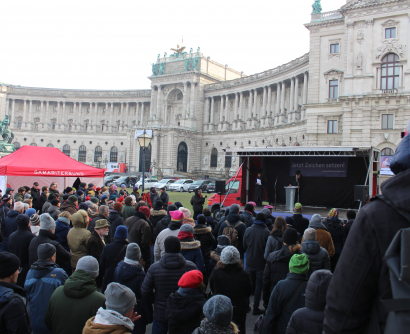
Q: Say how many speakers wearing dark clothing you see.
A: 2